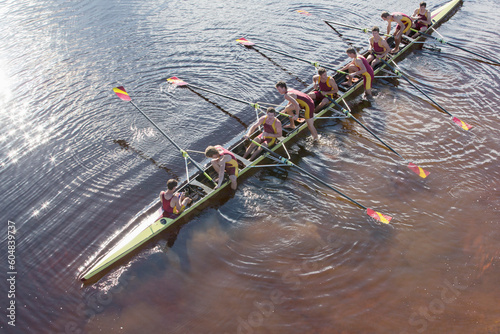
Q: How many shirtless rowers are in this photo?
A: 0